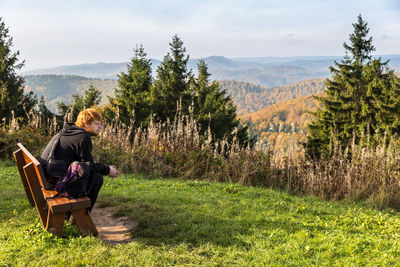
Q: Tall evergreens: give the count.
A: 5